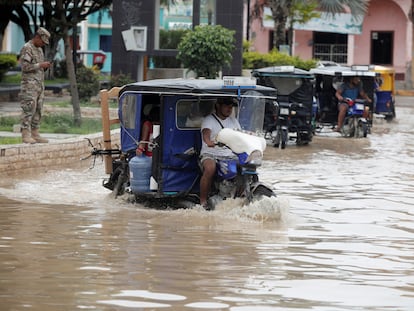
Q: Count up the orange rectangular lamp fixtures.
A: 0